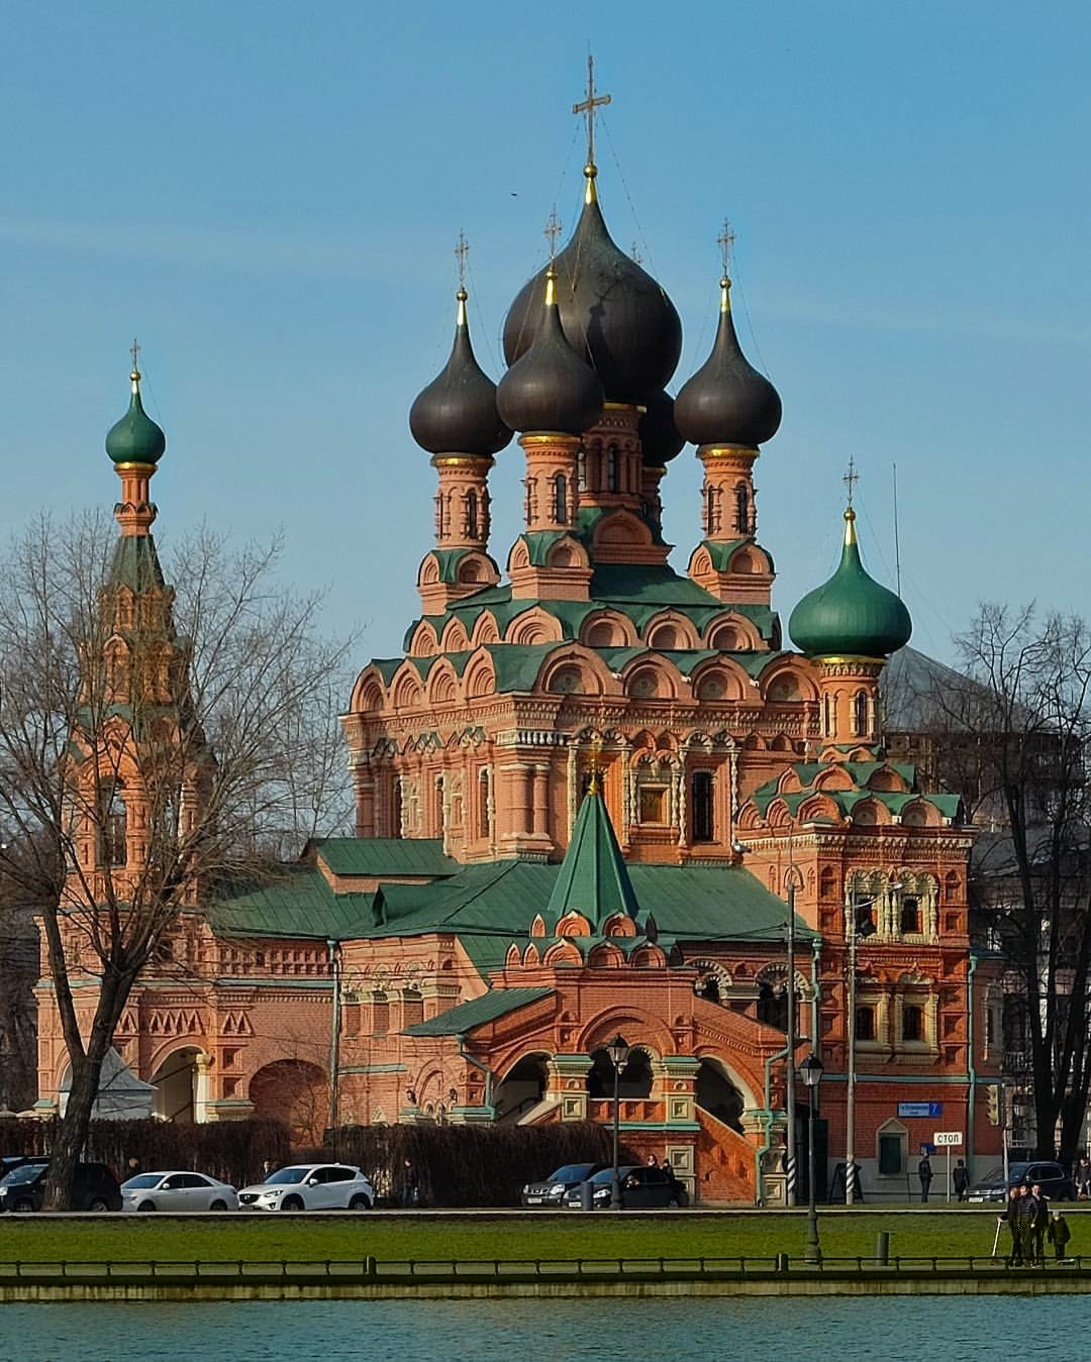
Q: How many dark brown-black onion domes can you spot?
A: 5